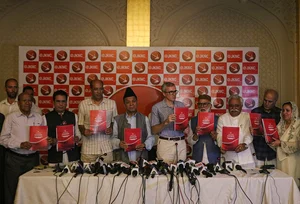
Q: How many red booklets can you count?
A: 9